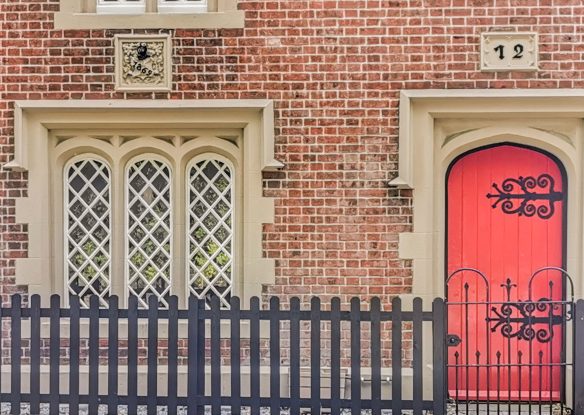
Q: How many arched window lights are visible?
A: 3